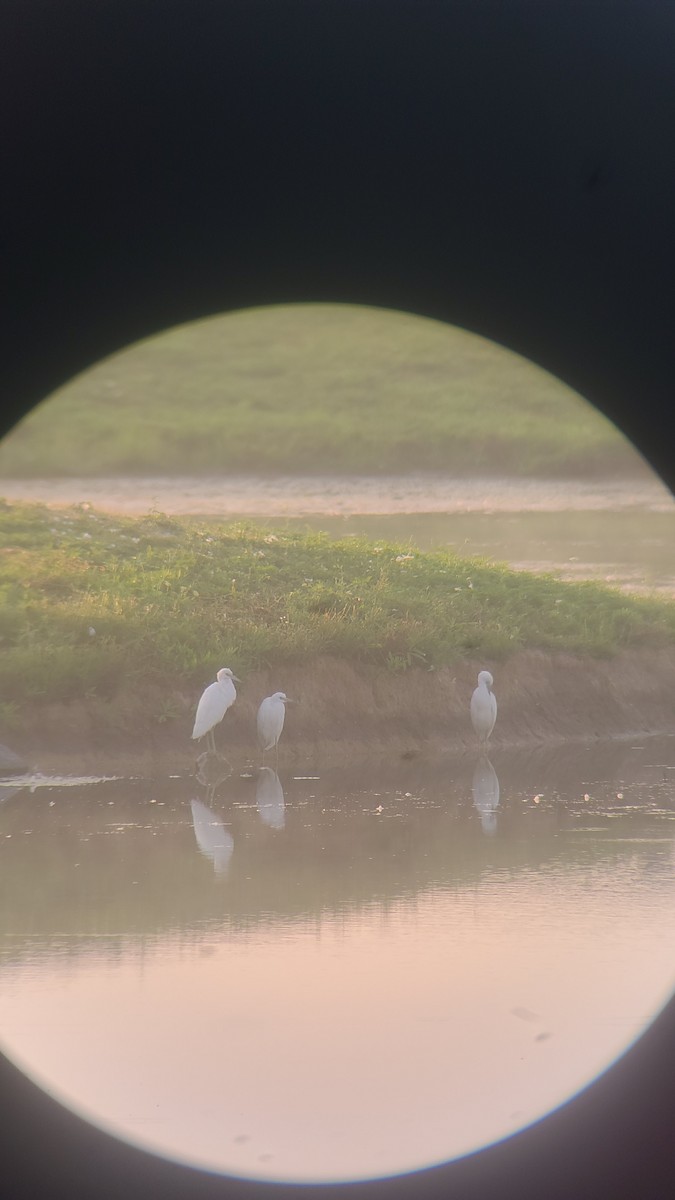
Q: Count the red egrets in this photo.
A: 0